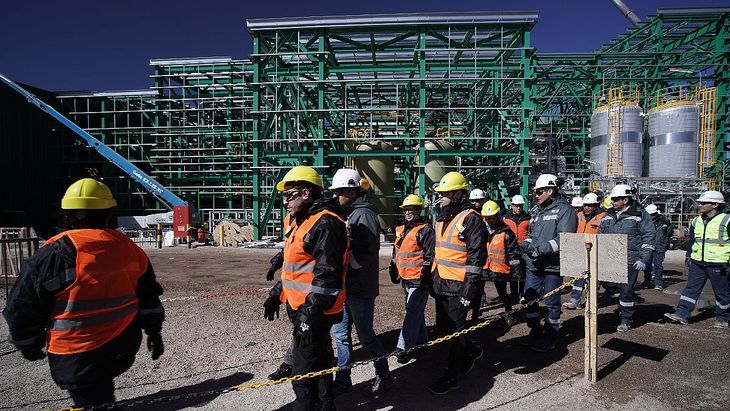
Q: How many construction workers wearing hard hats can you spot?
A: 15